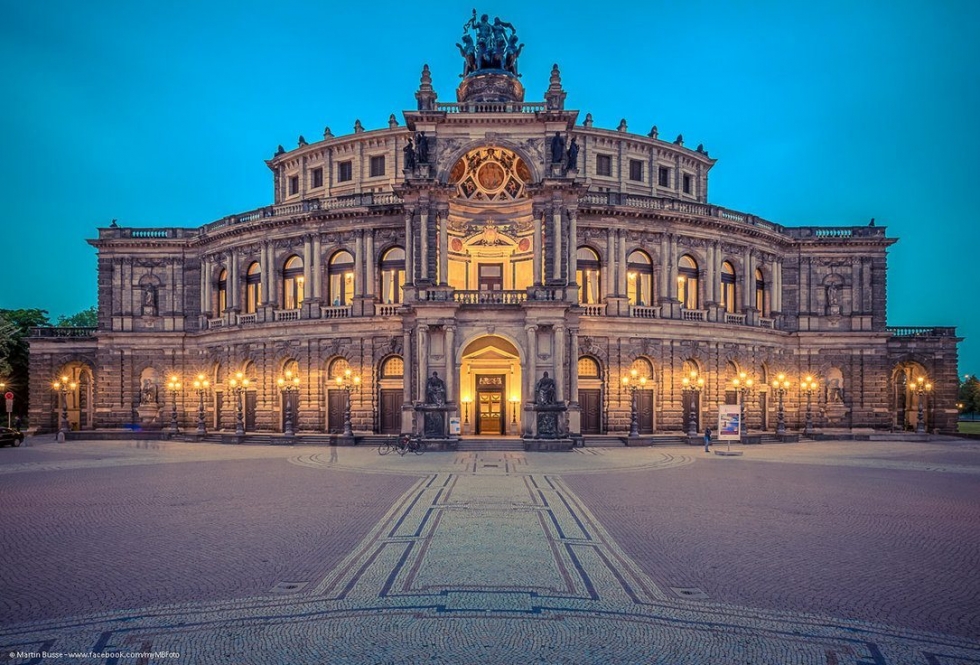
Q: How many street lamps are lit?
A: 12